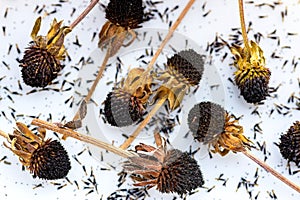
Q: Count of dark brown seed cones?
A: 9